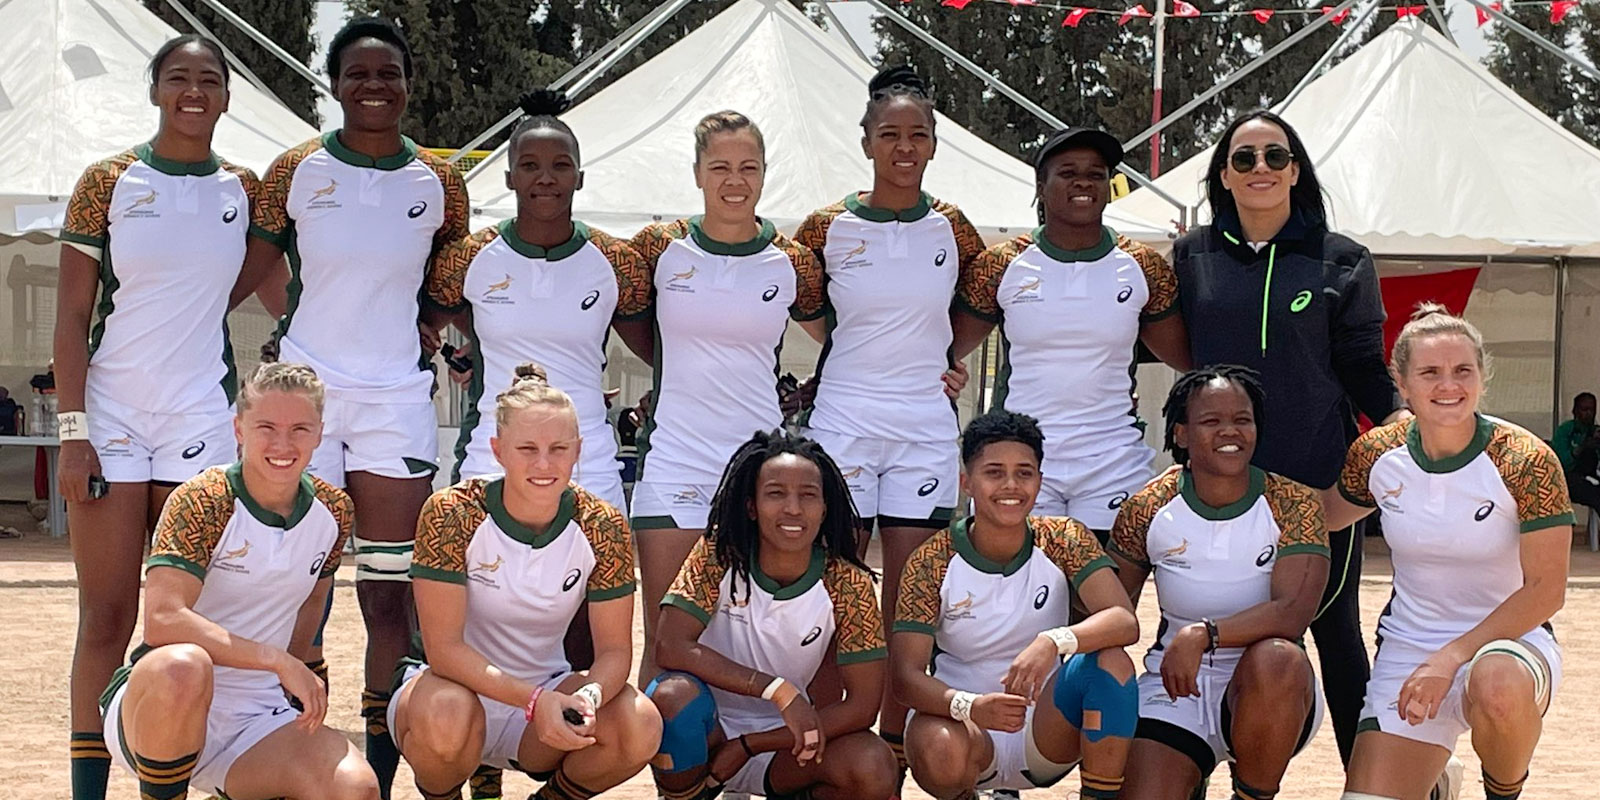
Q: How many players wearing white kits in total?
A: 12